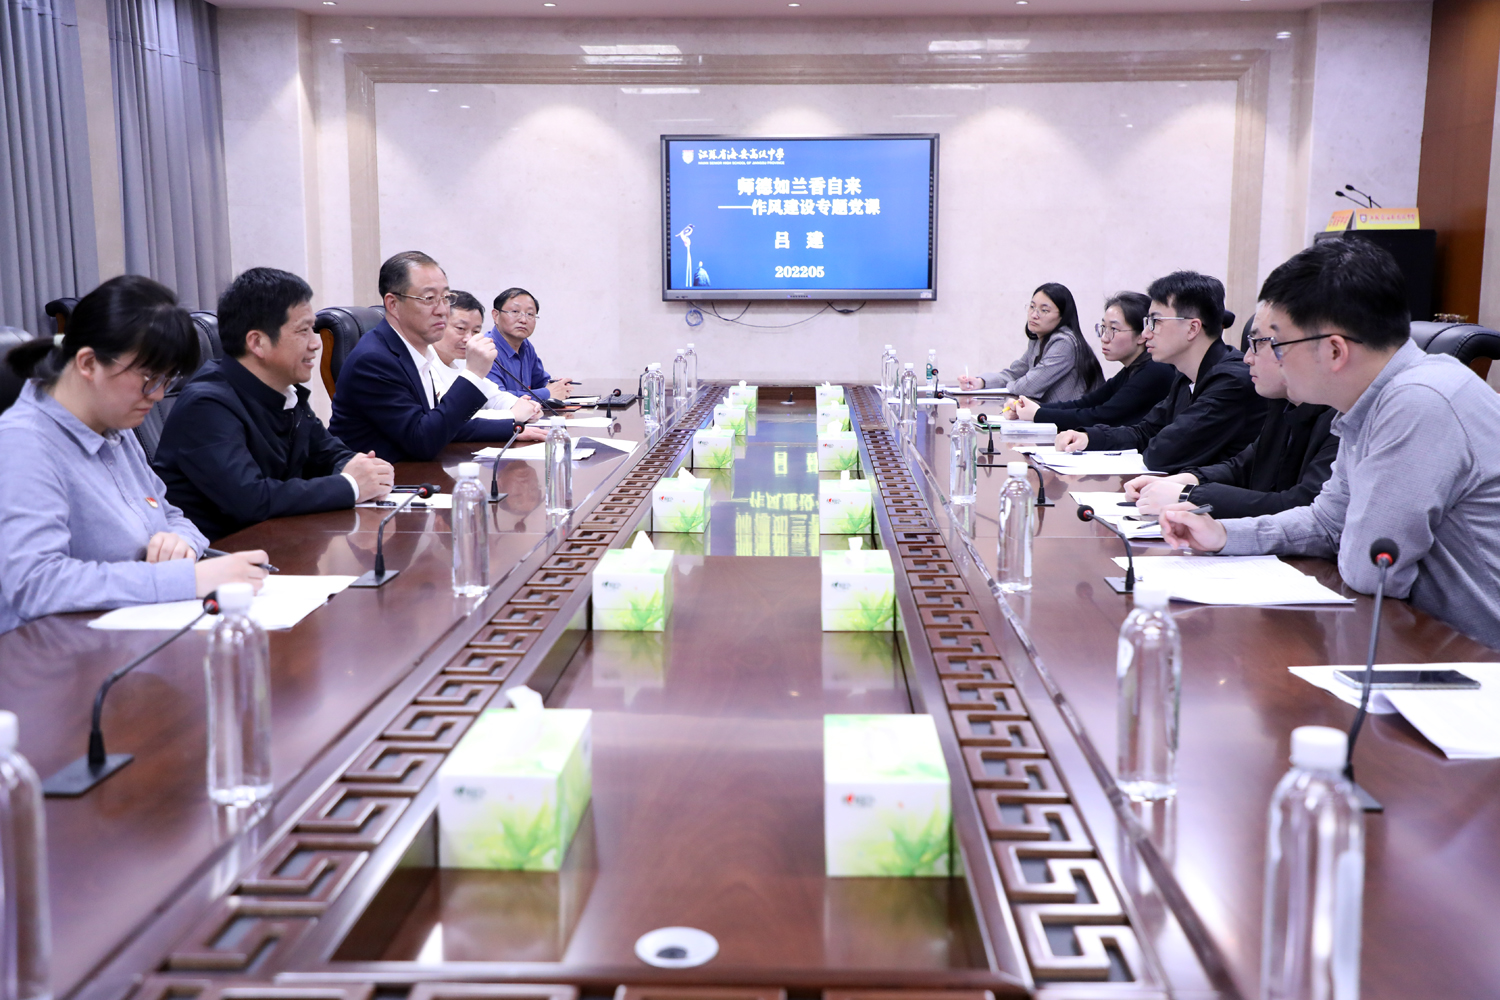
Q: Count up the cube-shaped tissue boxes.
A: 12